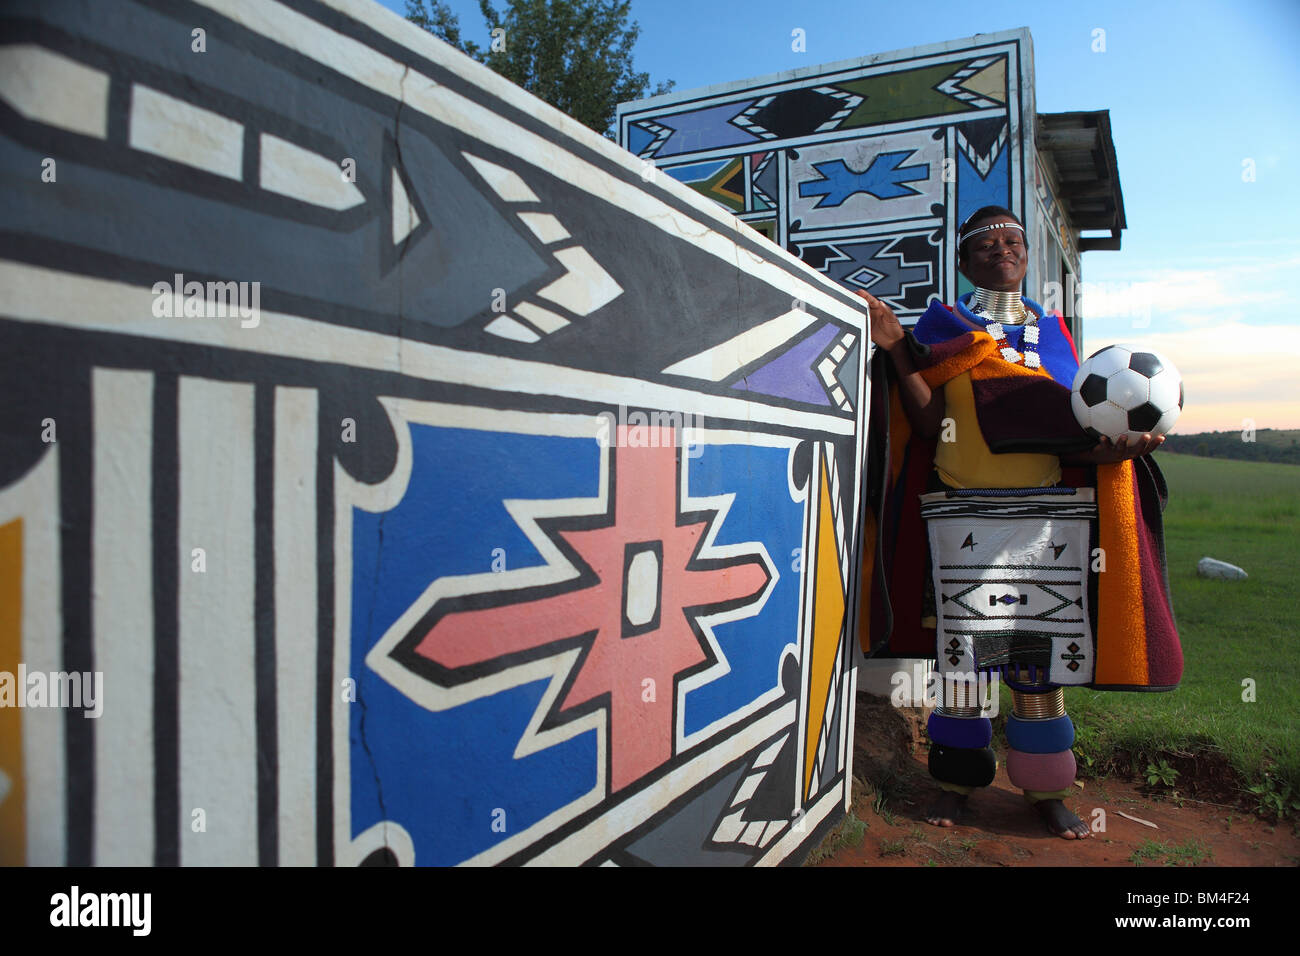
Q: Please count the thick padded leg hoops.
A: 4